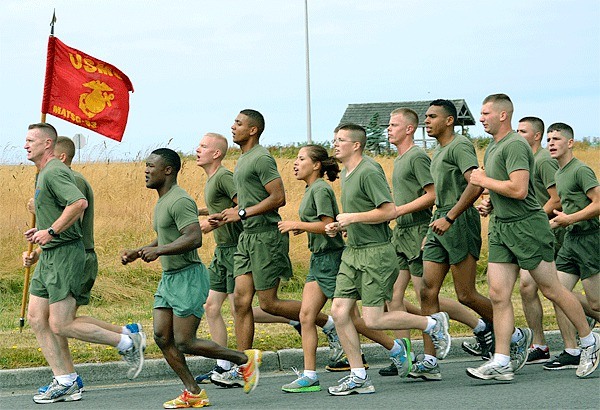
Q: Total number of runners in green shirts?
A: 12